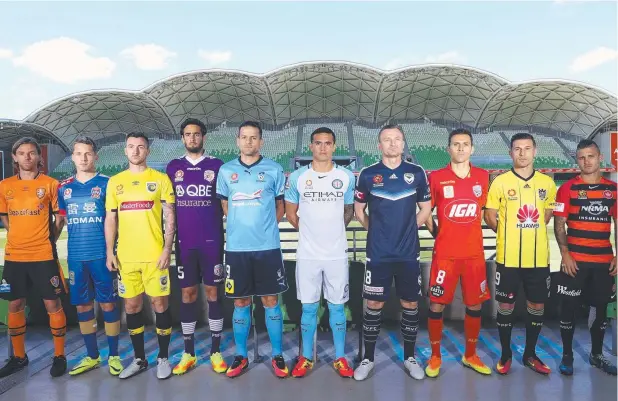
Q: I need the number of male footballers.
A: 10